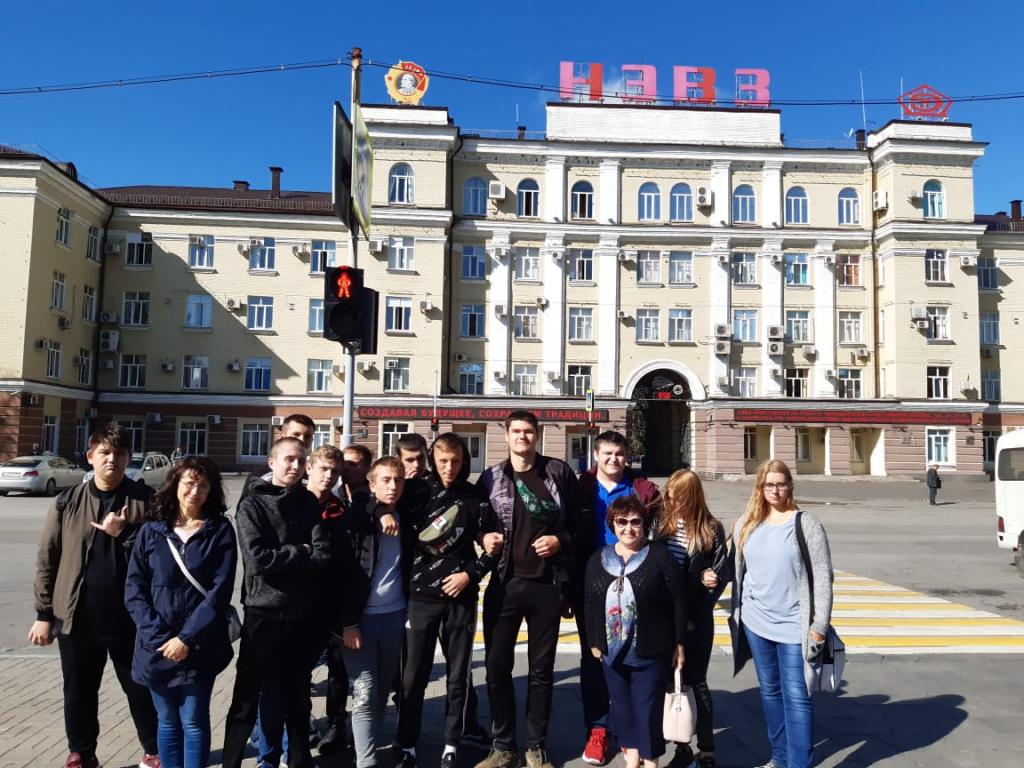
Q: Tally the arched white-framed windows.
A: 10